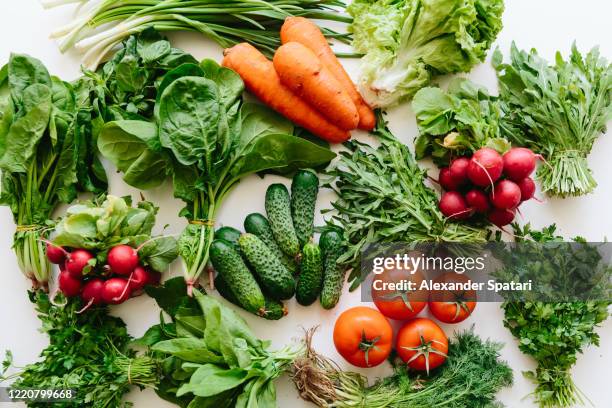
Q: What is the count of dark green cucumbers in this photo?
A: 9